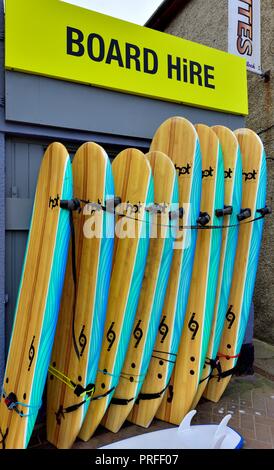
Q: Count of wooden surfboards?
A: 8